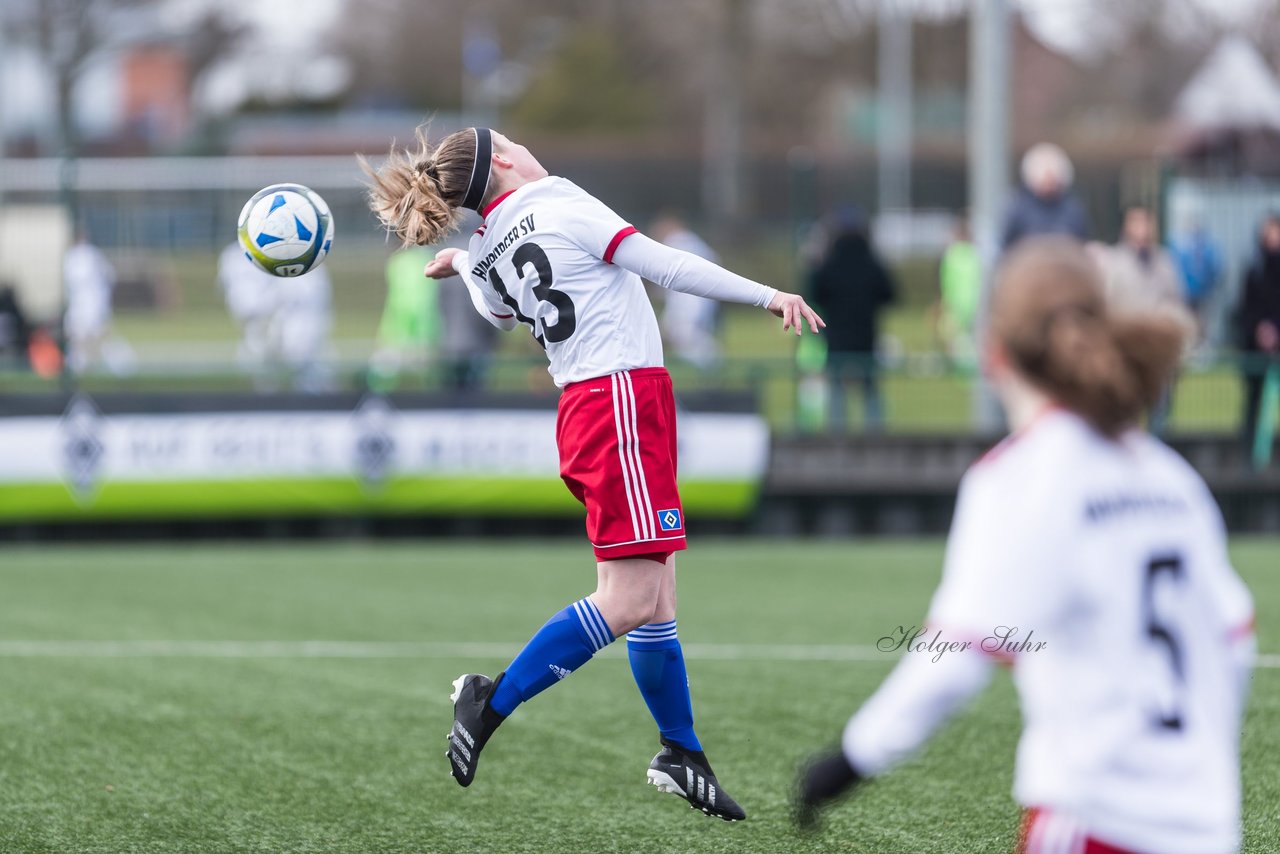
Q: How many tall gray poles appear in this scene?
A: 2